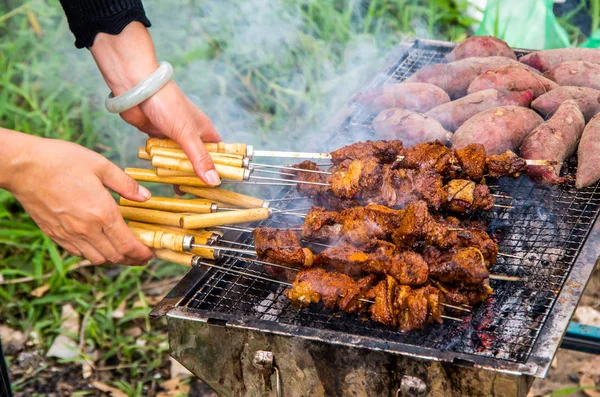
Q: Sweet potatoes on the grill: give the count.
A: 12